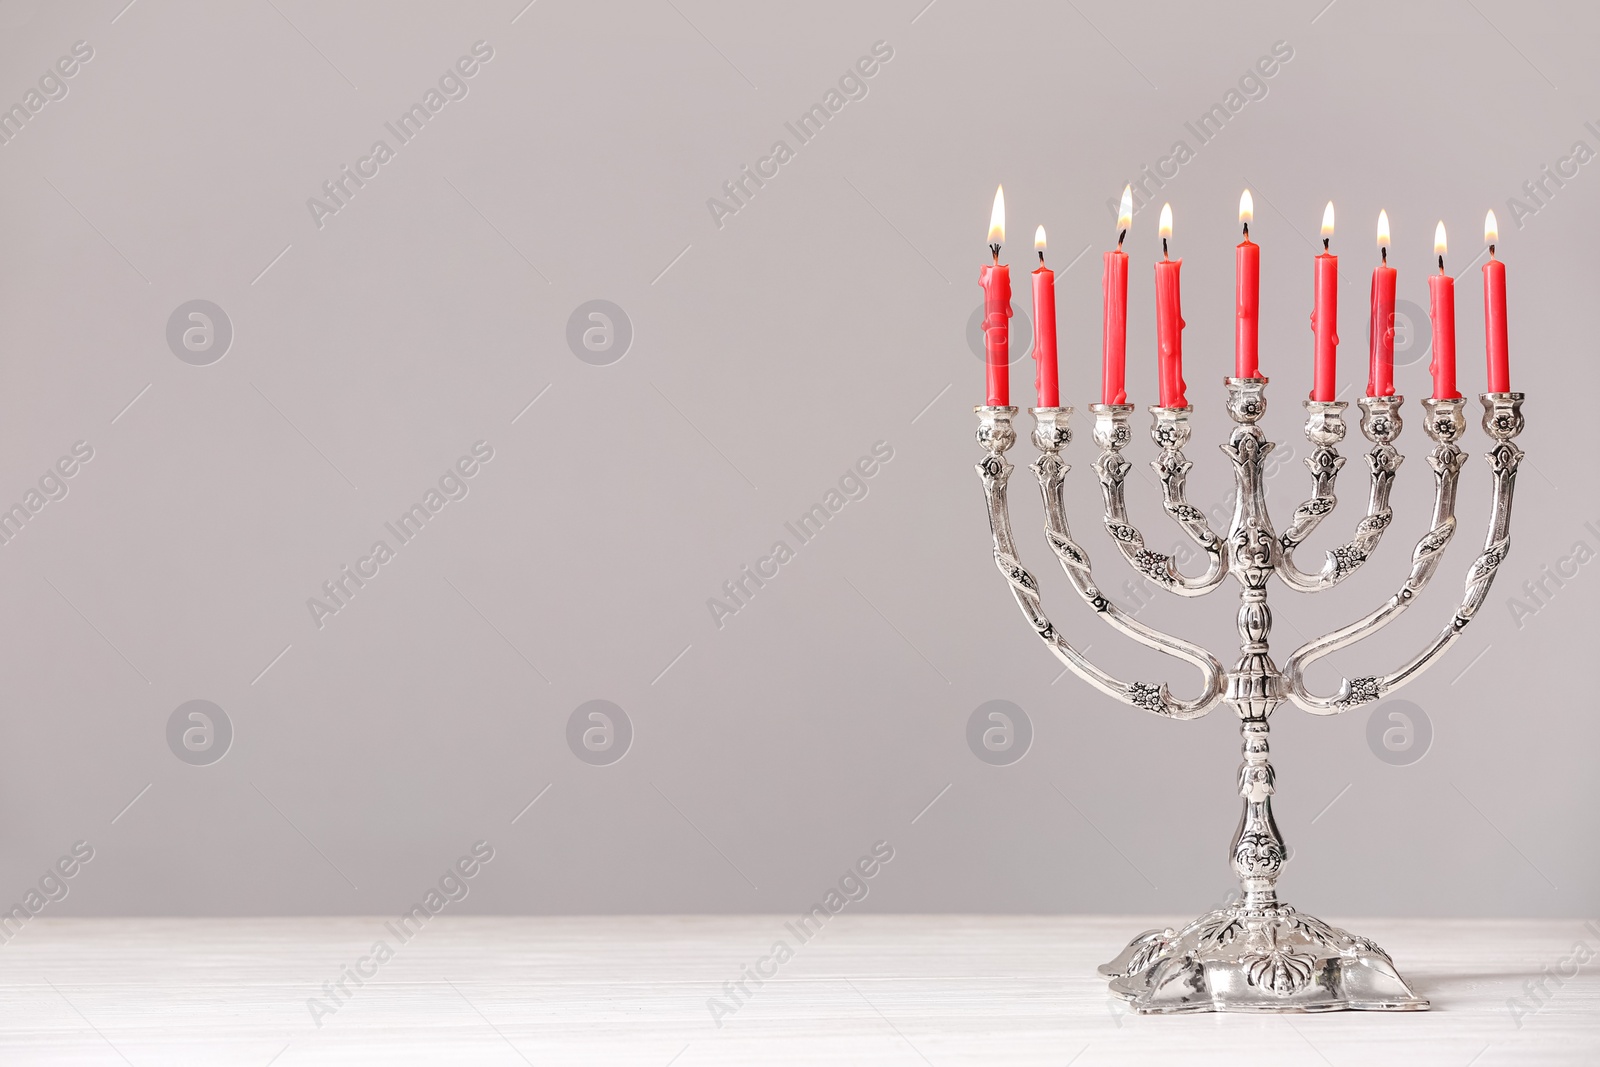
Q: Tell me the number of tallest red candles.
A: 1